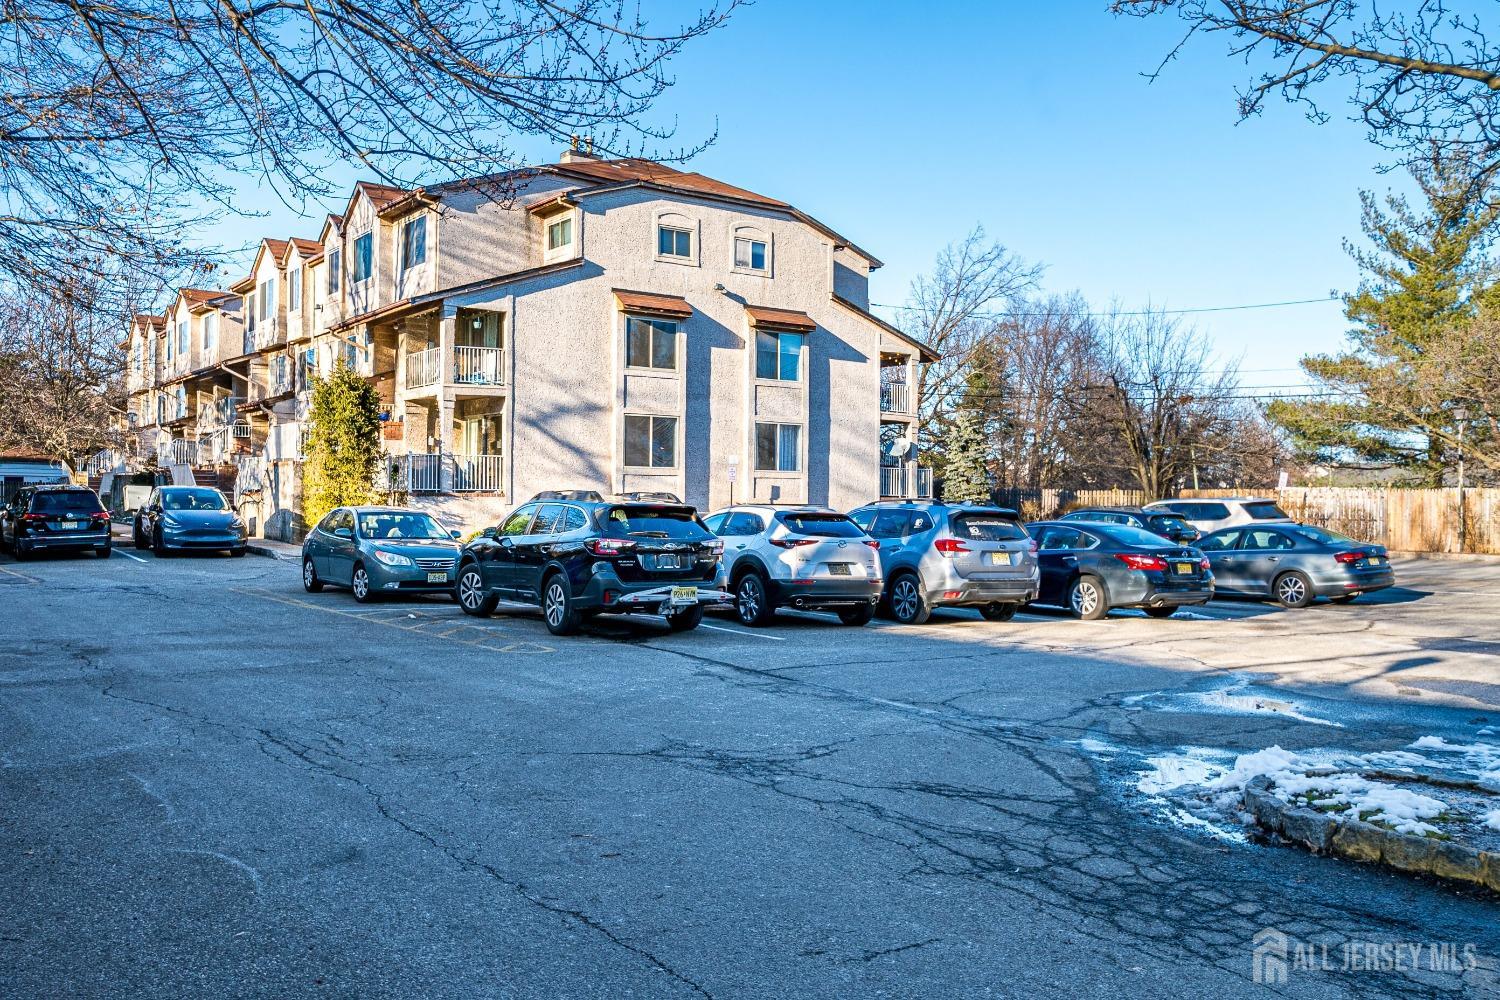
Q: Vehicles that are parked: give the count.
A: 10